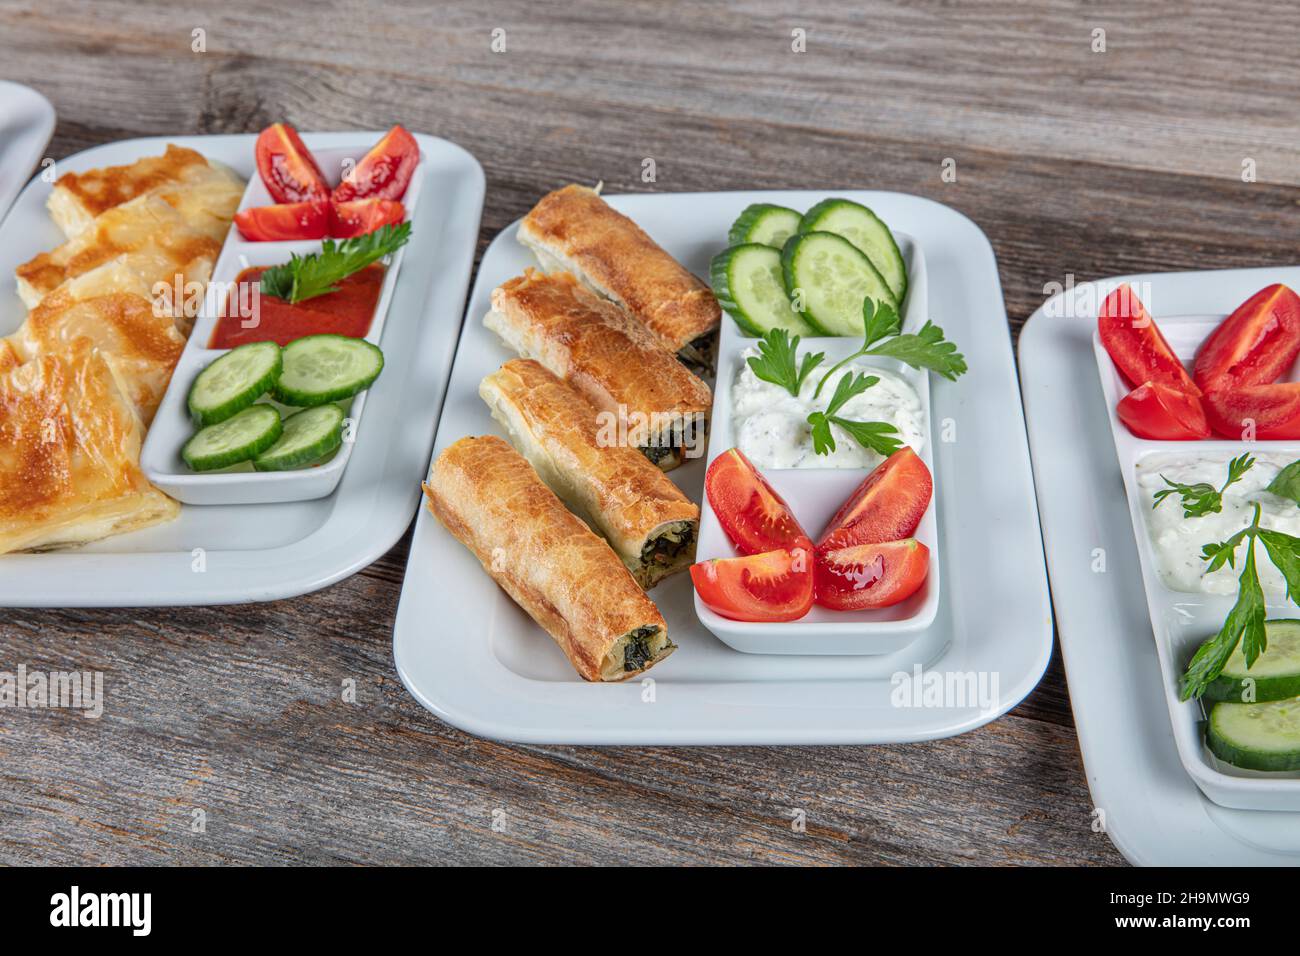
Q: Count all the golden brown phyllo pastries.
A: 8